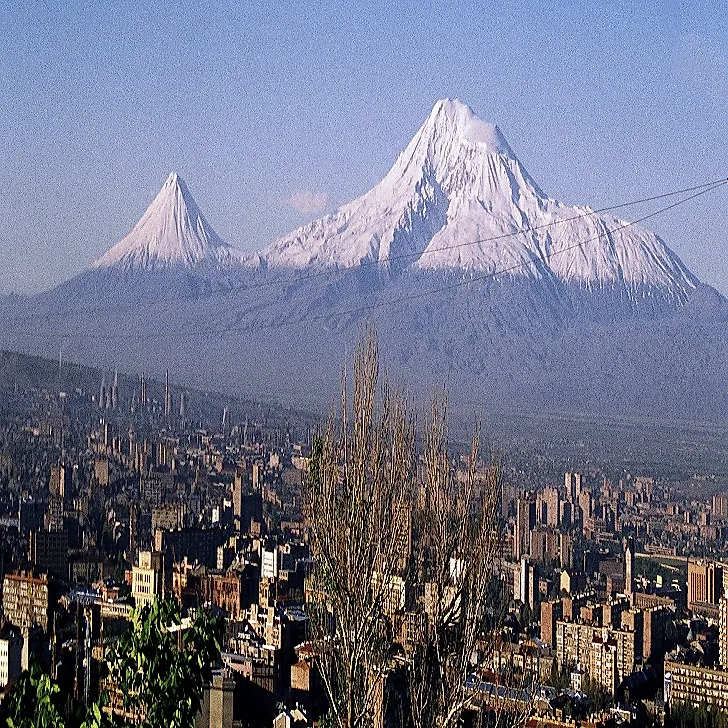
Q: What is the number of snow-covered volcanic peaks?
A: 2